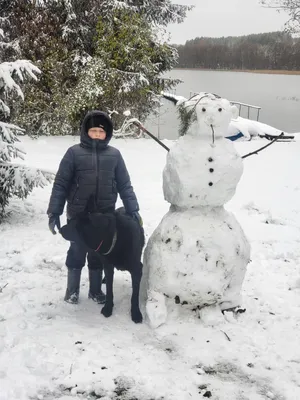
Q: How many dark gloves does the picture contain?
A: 2